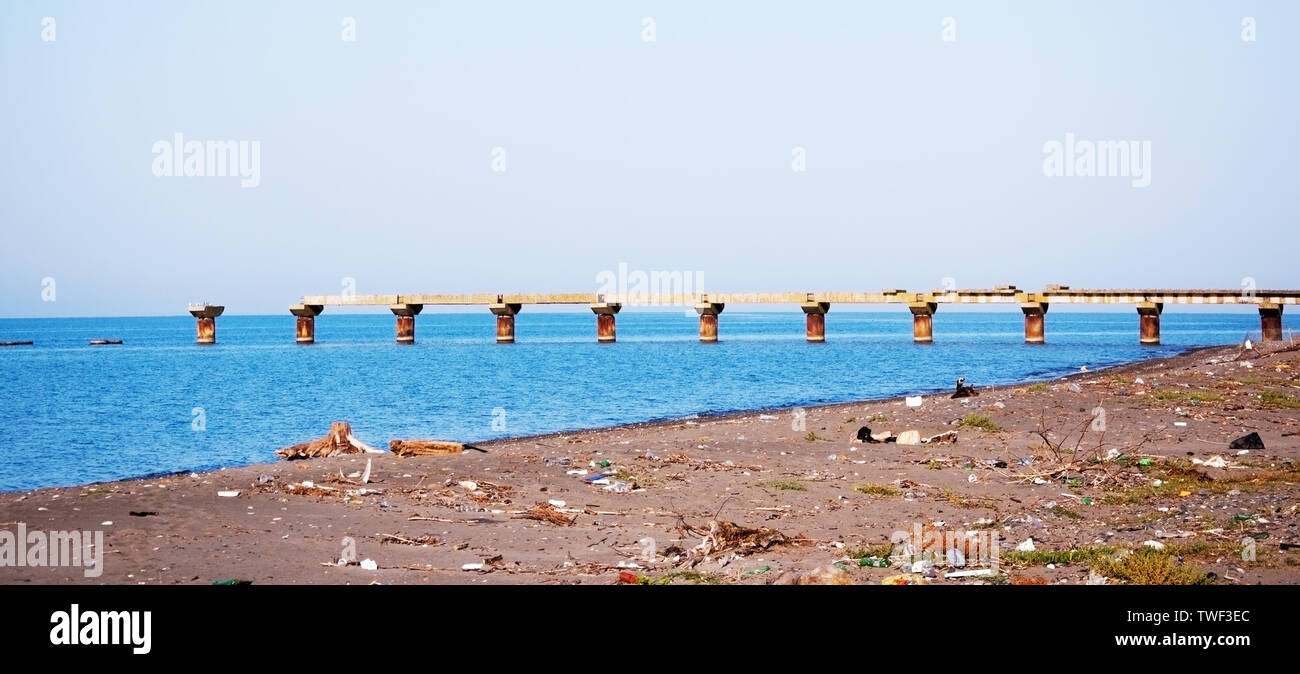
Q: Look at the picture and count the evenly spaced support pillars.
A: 11